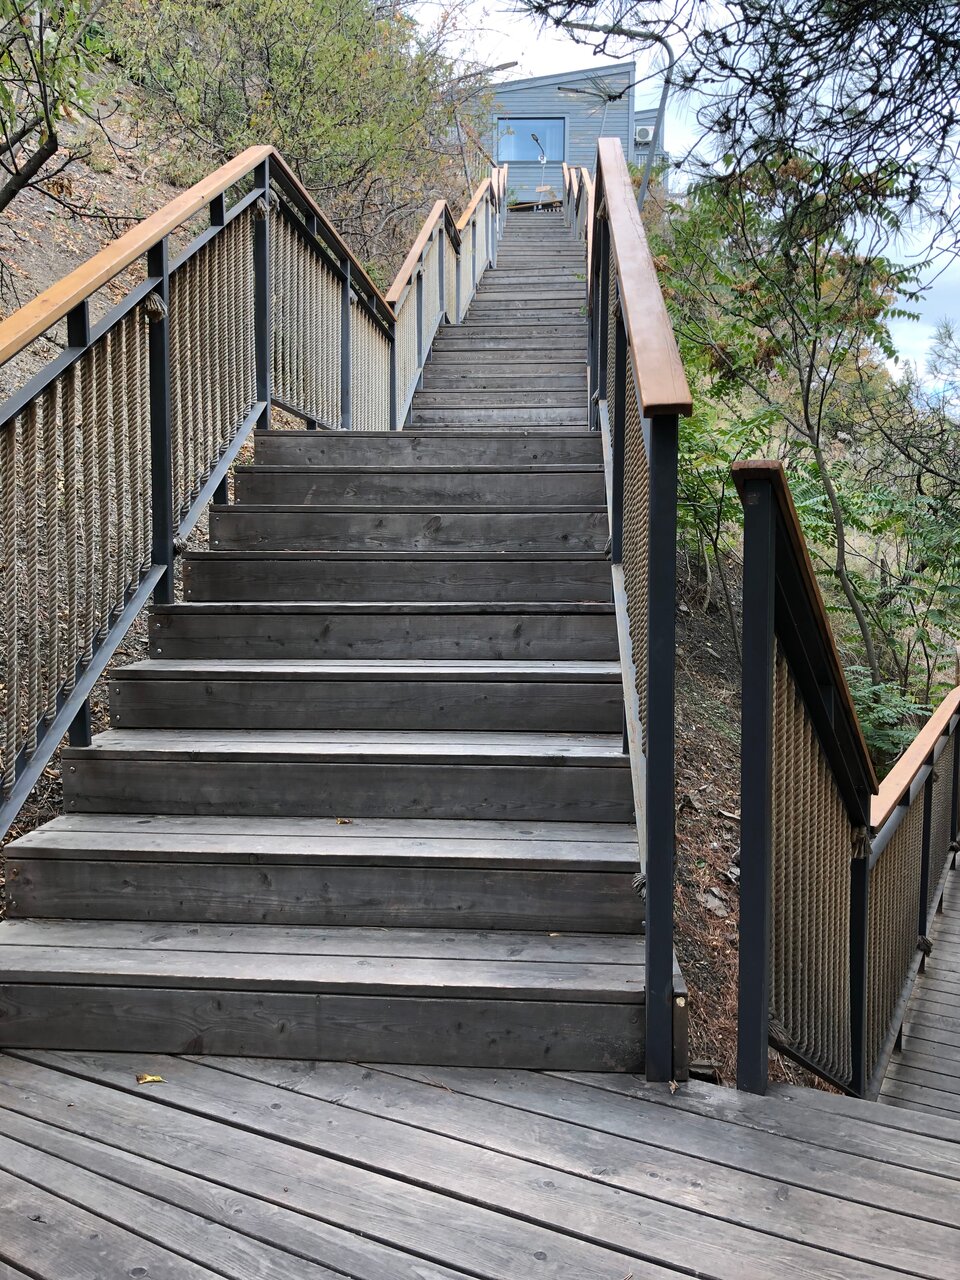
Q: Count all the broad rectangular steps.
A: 9